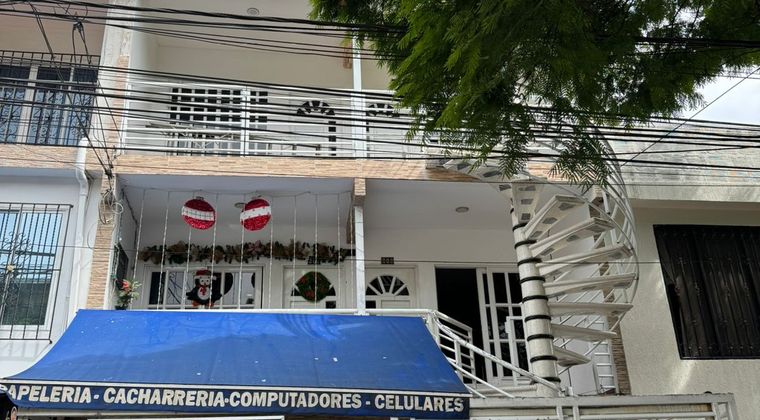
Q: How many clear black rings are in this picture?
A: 9